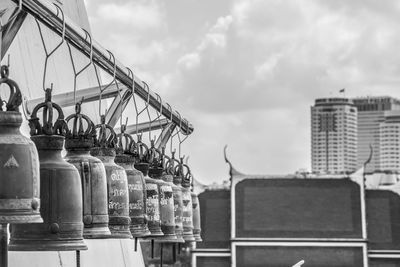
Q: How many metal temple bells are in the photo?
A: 10